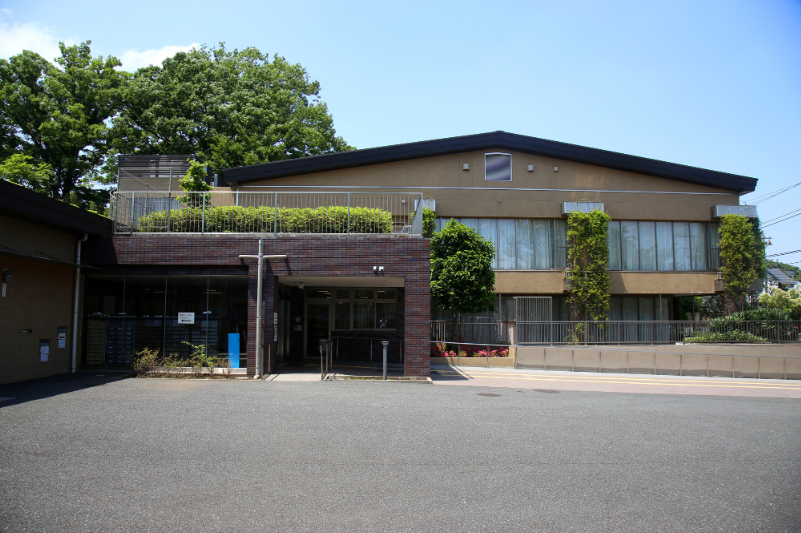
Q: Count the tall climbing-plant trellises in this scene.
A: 2